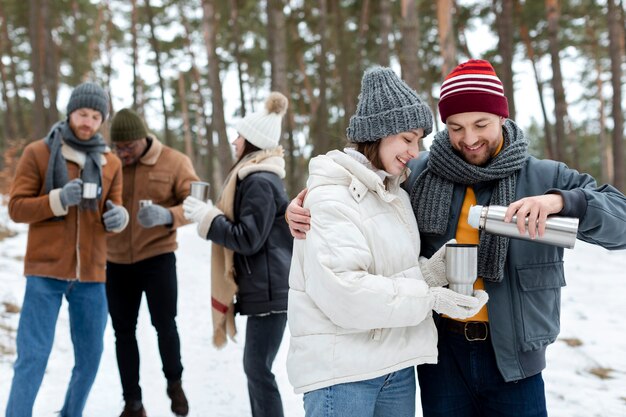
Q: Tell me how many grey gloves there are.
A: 3